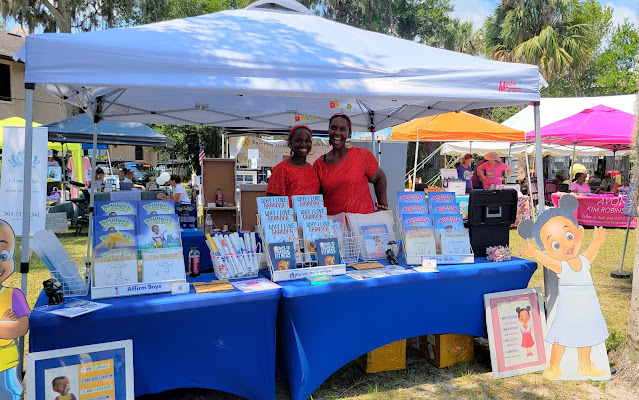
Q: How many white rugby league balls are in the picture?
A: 0